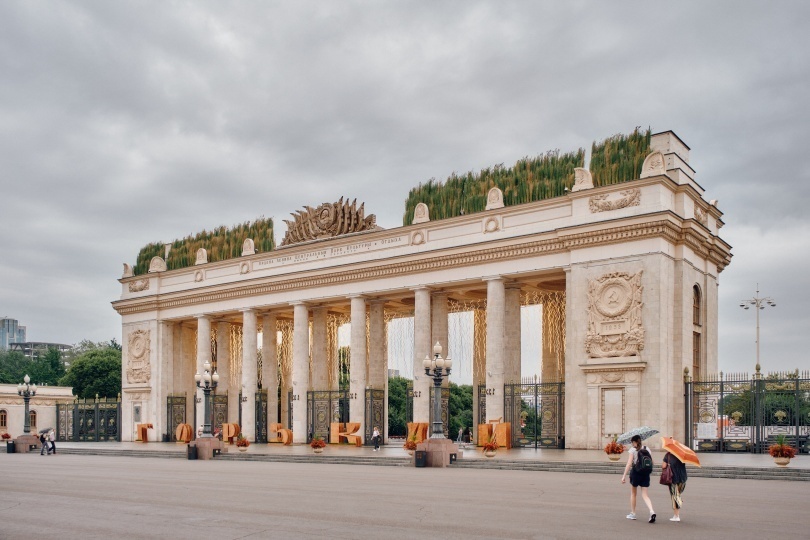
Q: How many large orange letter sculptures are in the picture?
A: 7